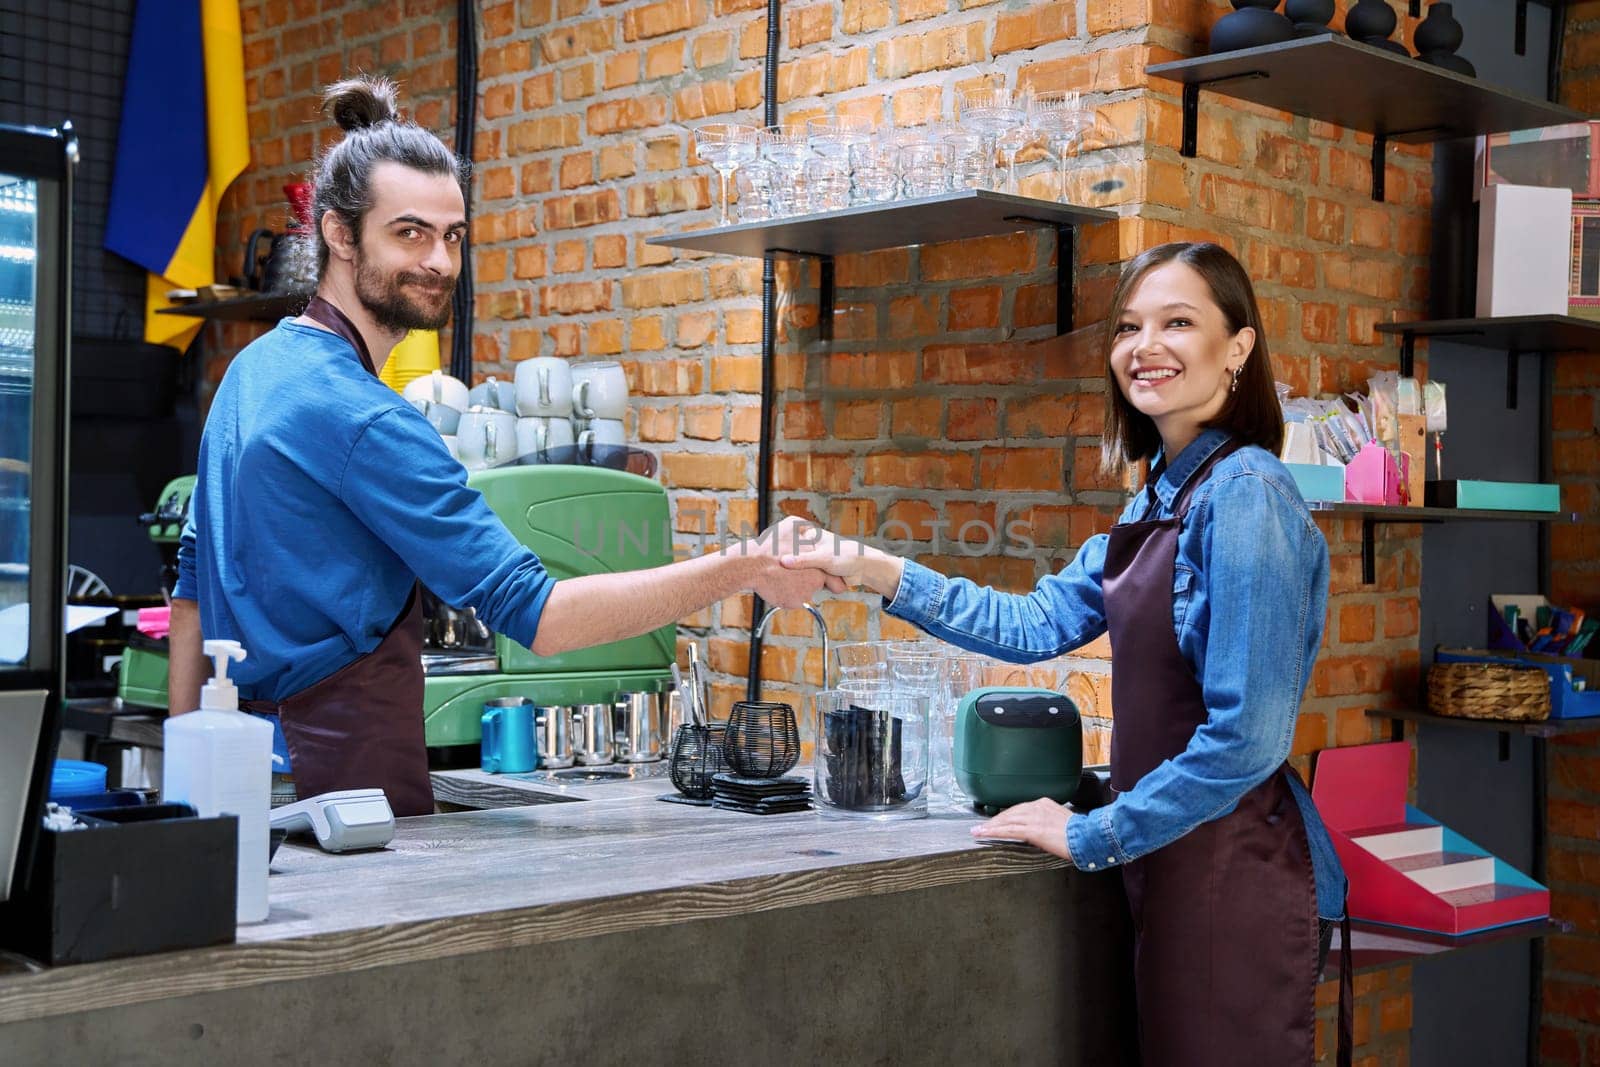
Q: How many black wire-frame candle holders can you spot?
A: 2